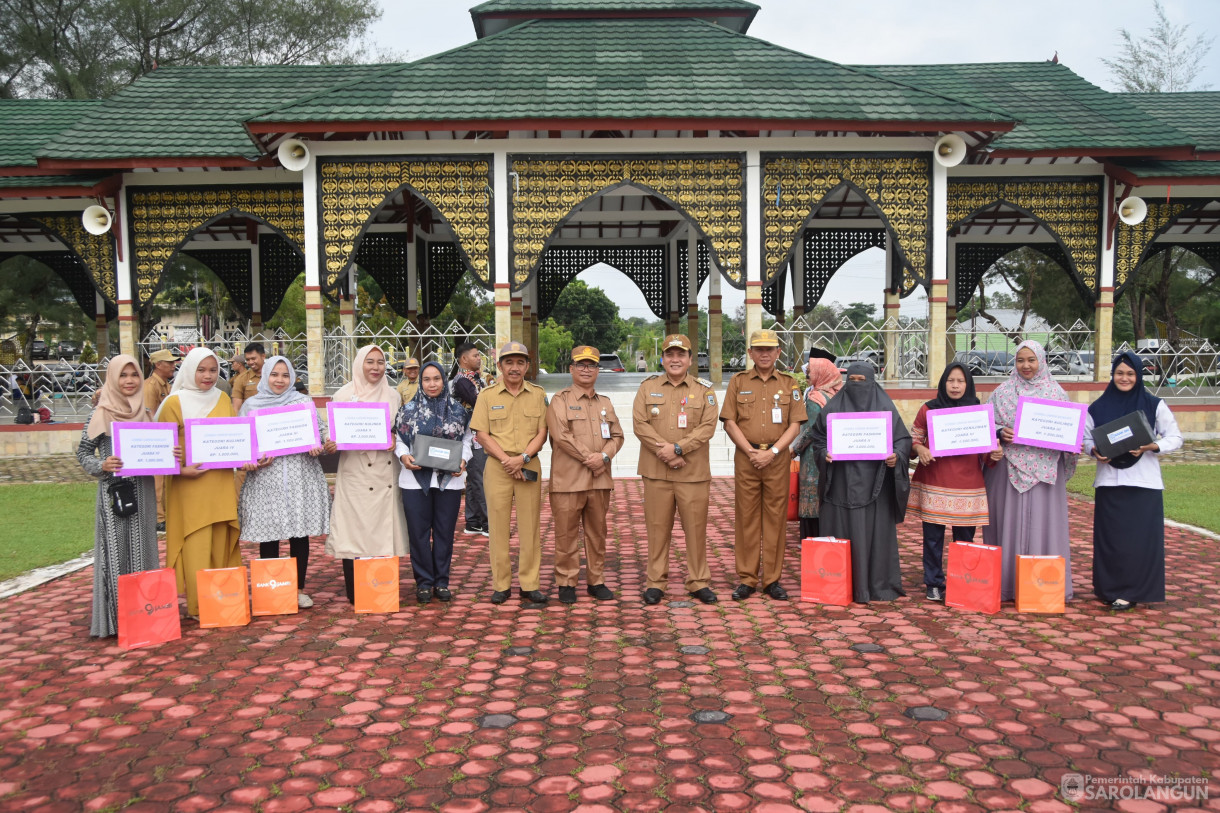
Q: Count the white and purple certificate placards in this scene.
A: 7